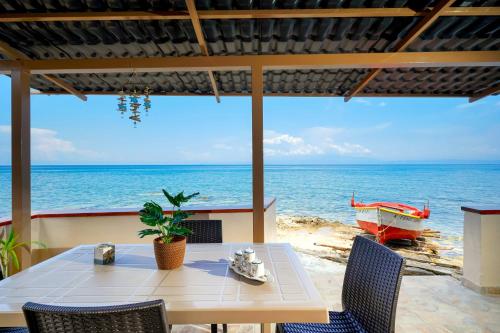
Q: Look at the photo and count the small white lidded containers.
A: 3